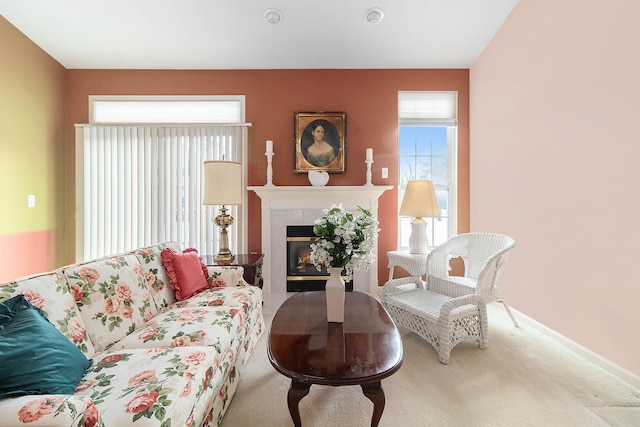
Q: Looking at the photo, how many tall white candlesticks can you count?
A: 2